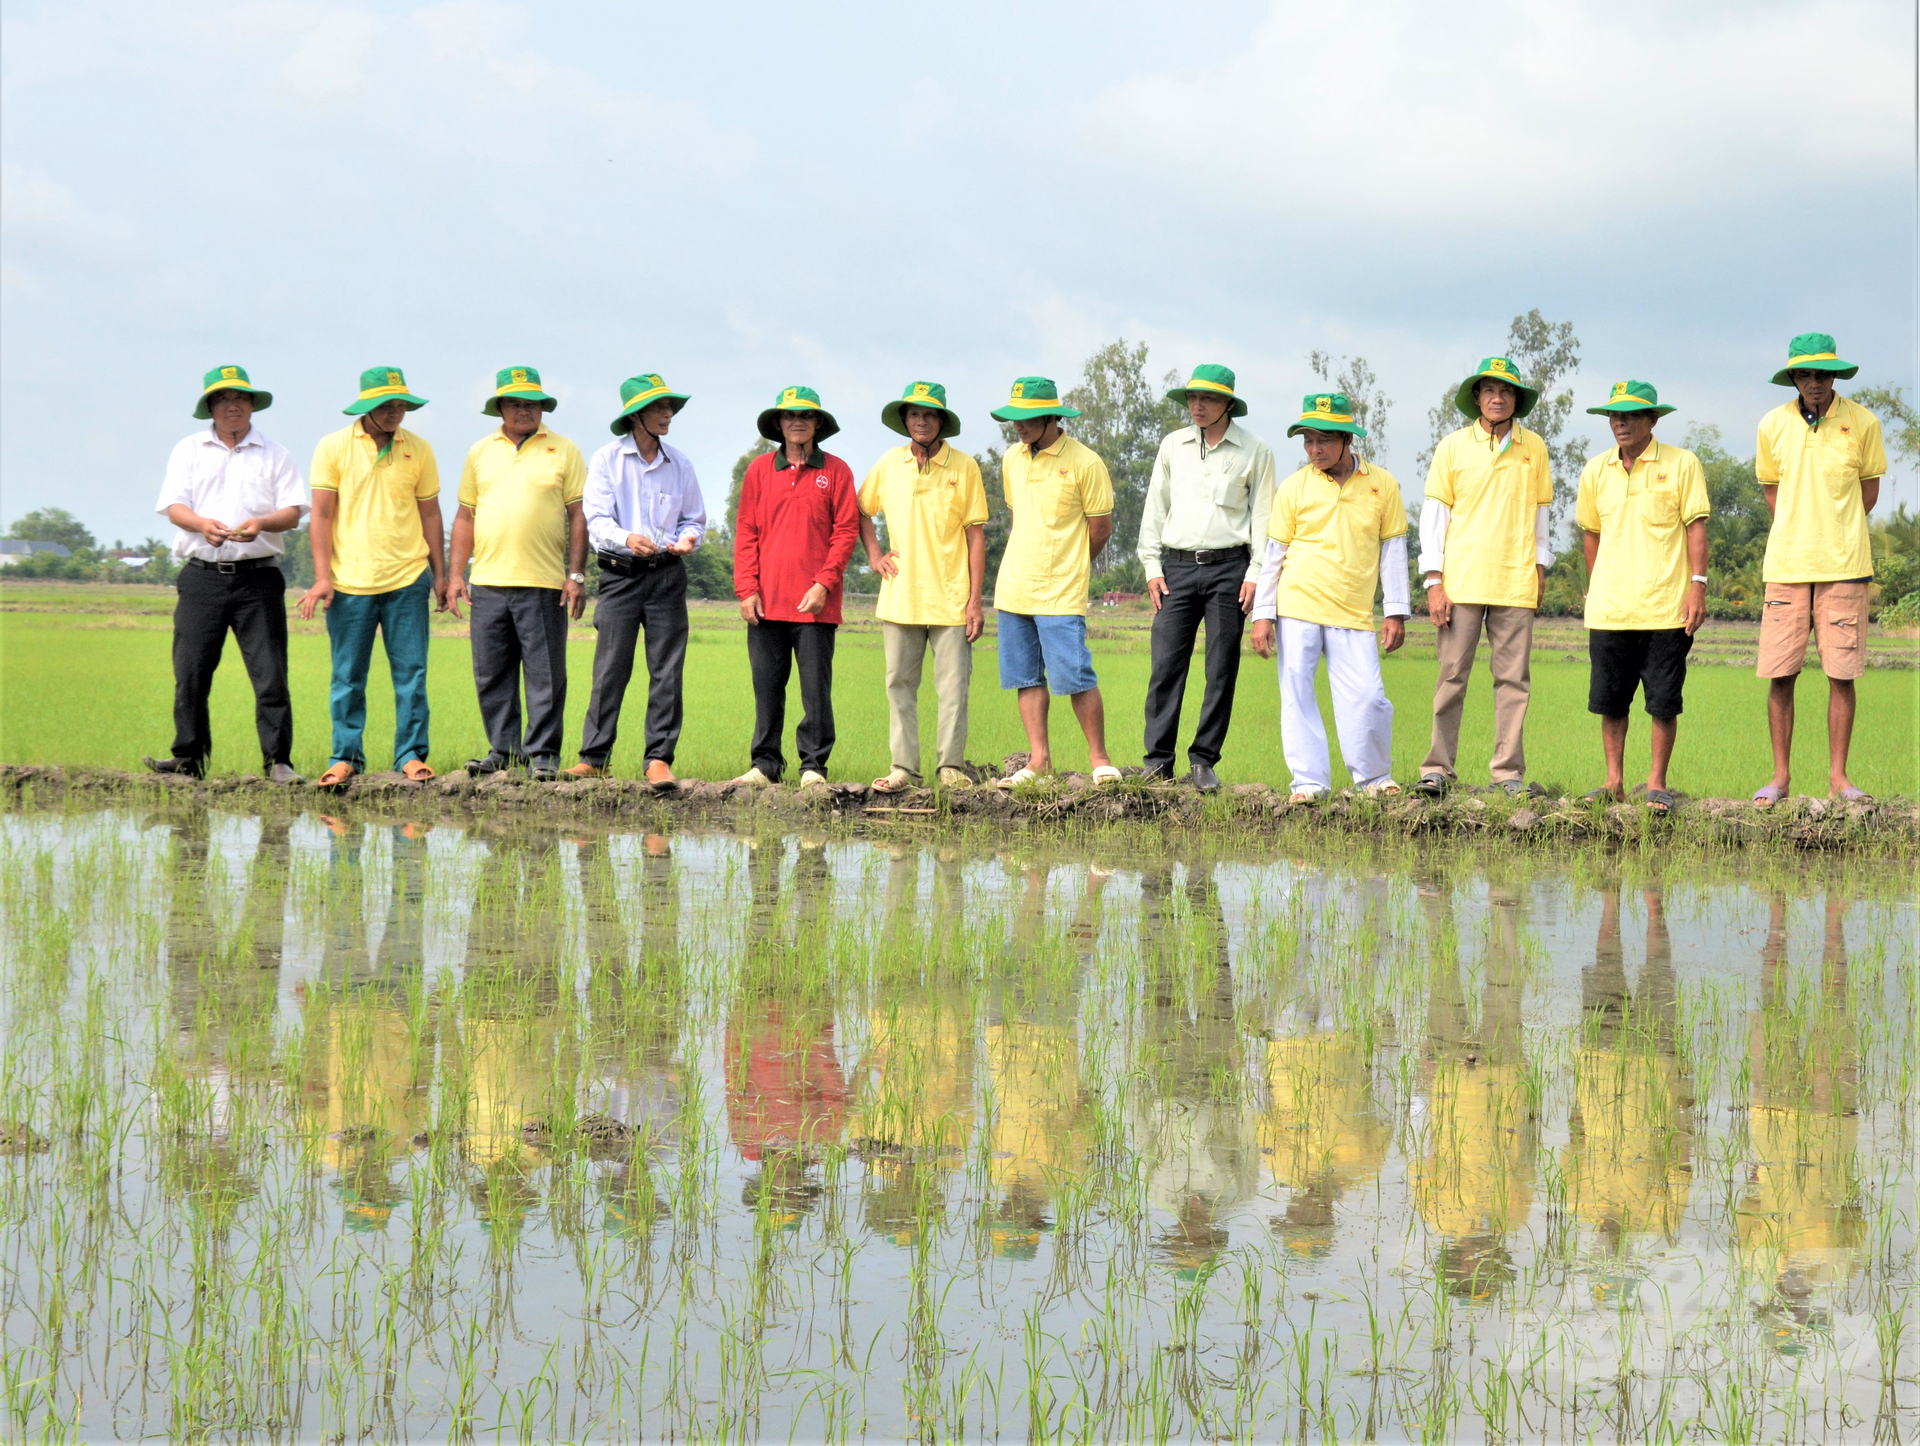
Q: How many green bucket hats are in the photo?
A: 12